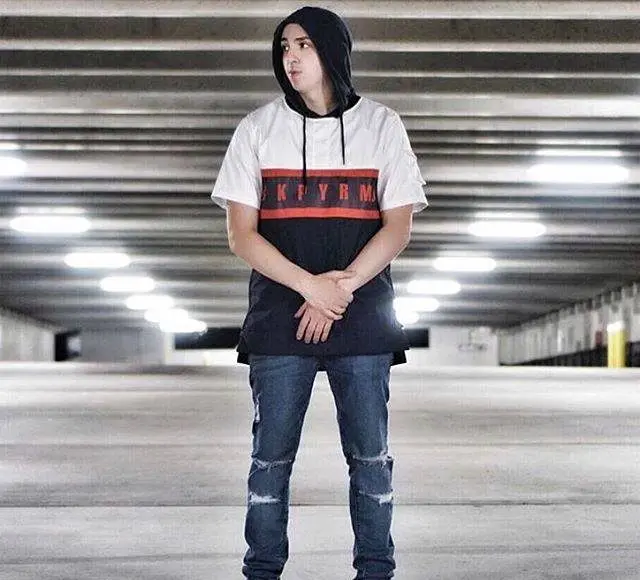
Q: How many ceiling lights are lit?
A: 13